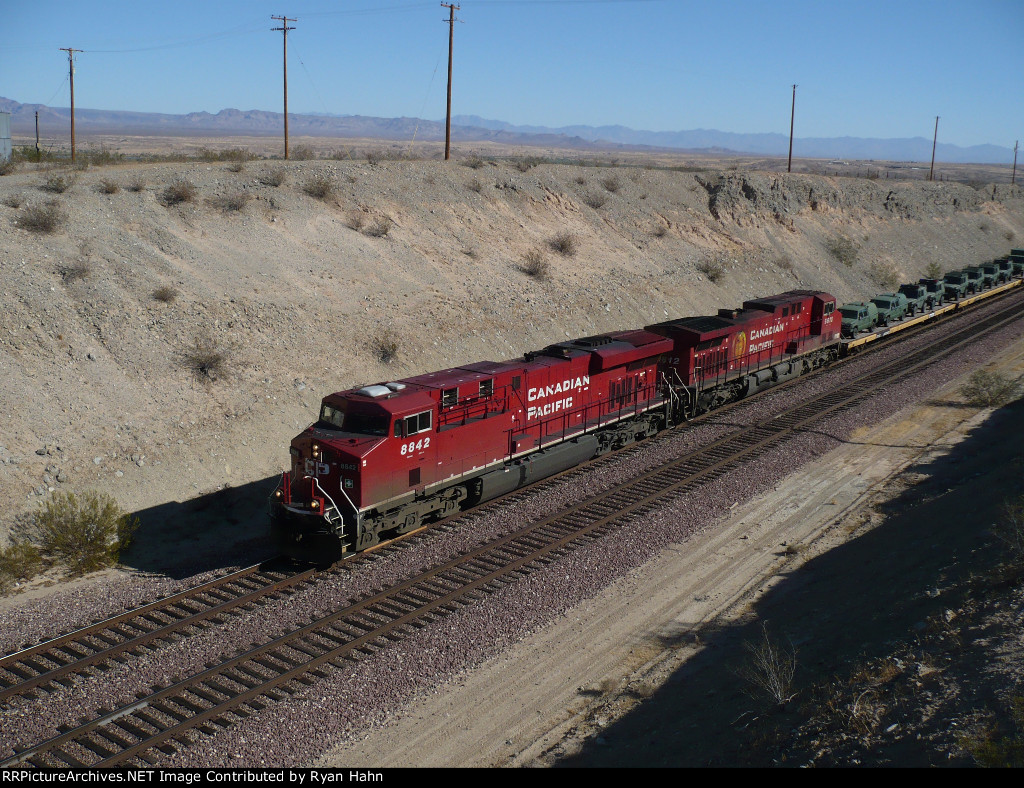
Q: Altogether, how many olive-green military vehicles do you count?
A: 9